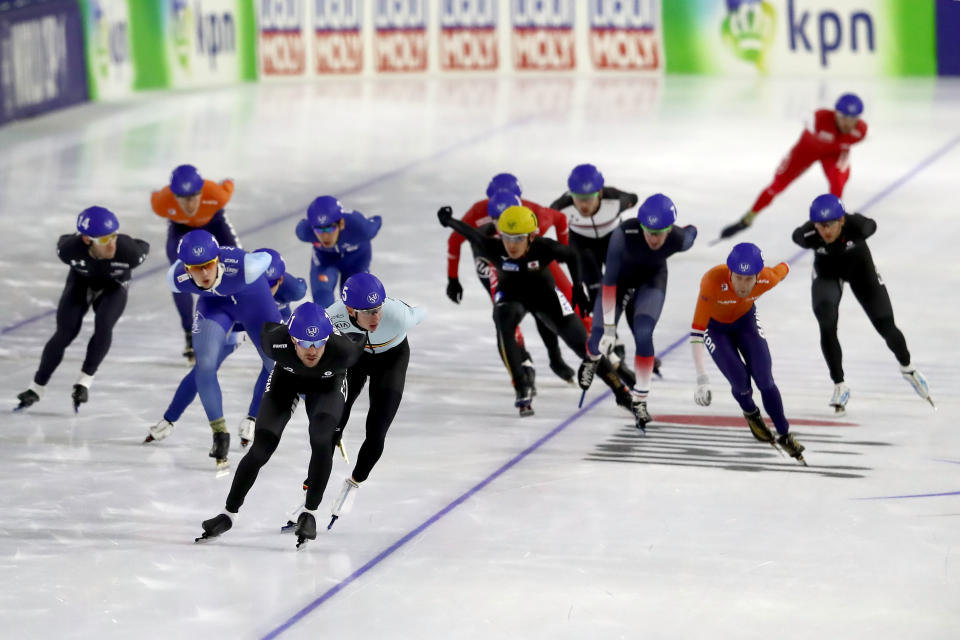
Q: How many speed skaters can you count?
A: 15